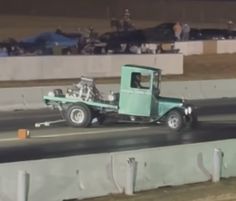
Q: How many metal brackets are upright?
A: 3